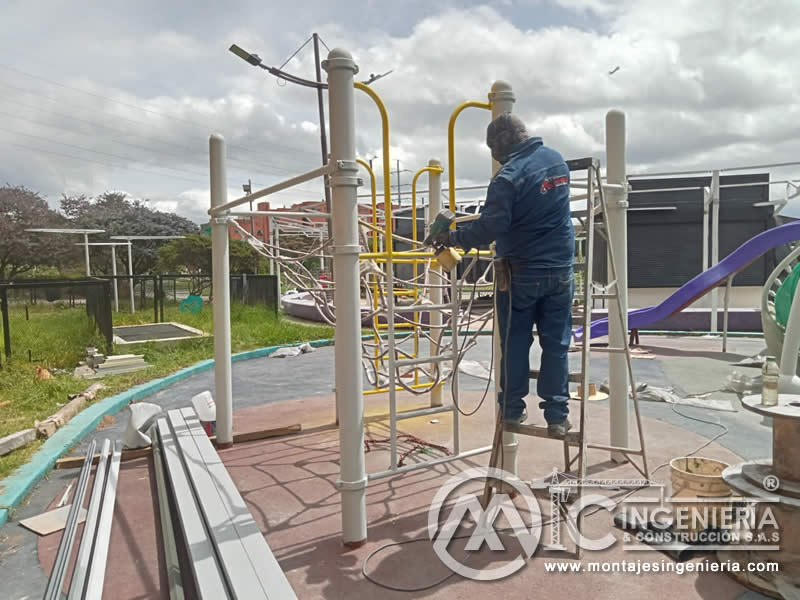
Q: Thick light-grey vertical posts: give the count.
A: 5